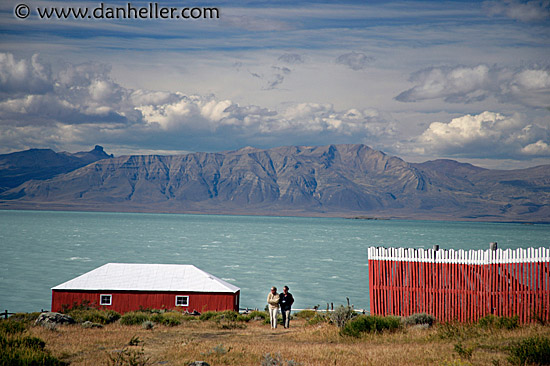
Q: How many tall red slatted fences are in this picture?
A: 1